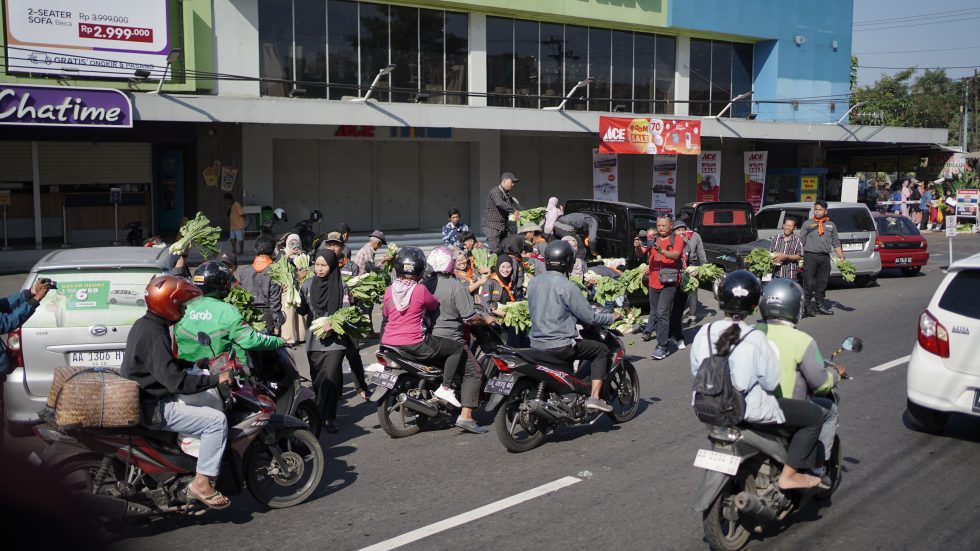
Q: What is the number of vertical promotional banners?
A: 4